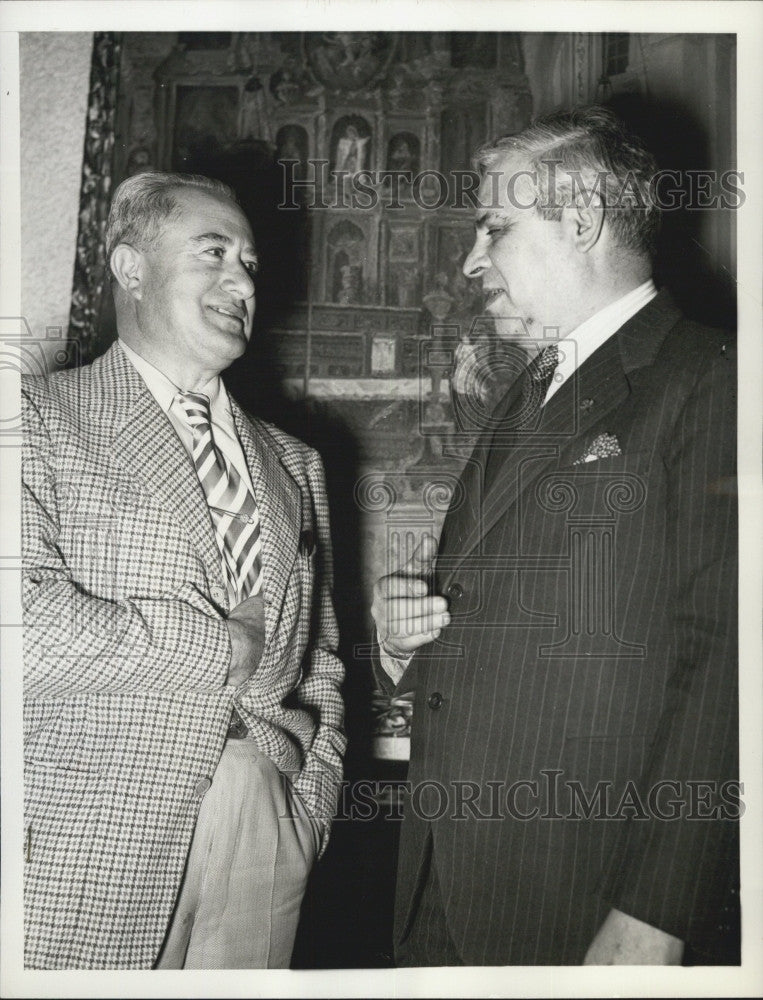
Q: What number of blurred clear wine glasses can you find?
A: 0